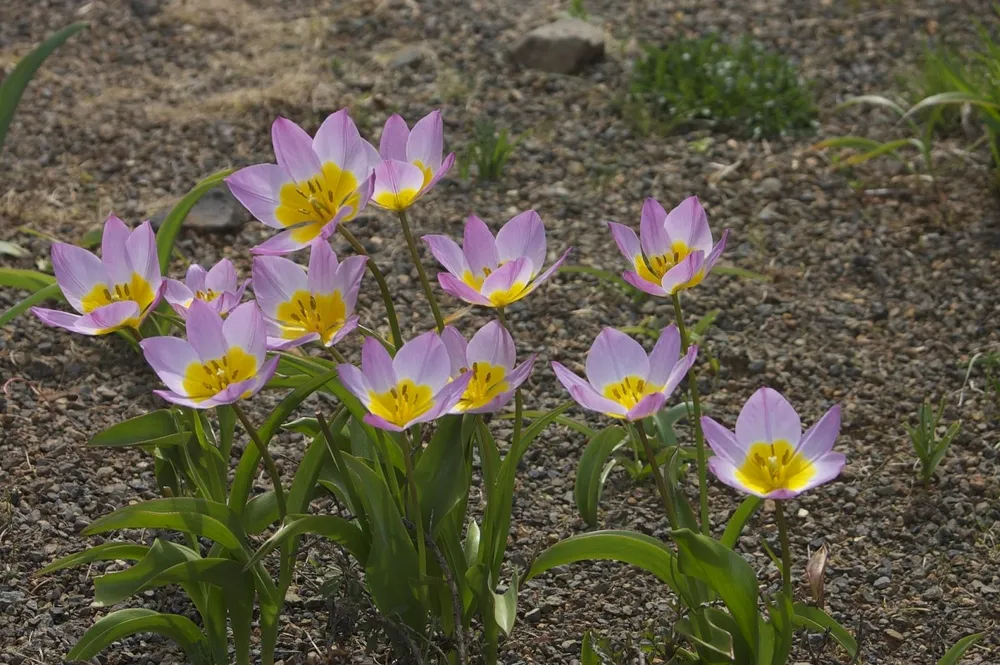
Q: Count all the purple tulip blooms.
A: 12